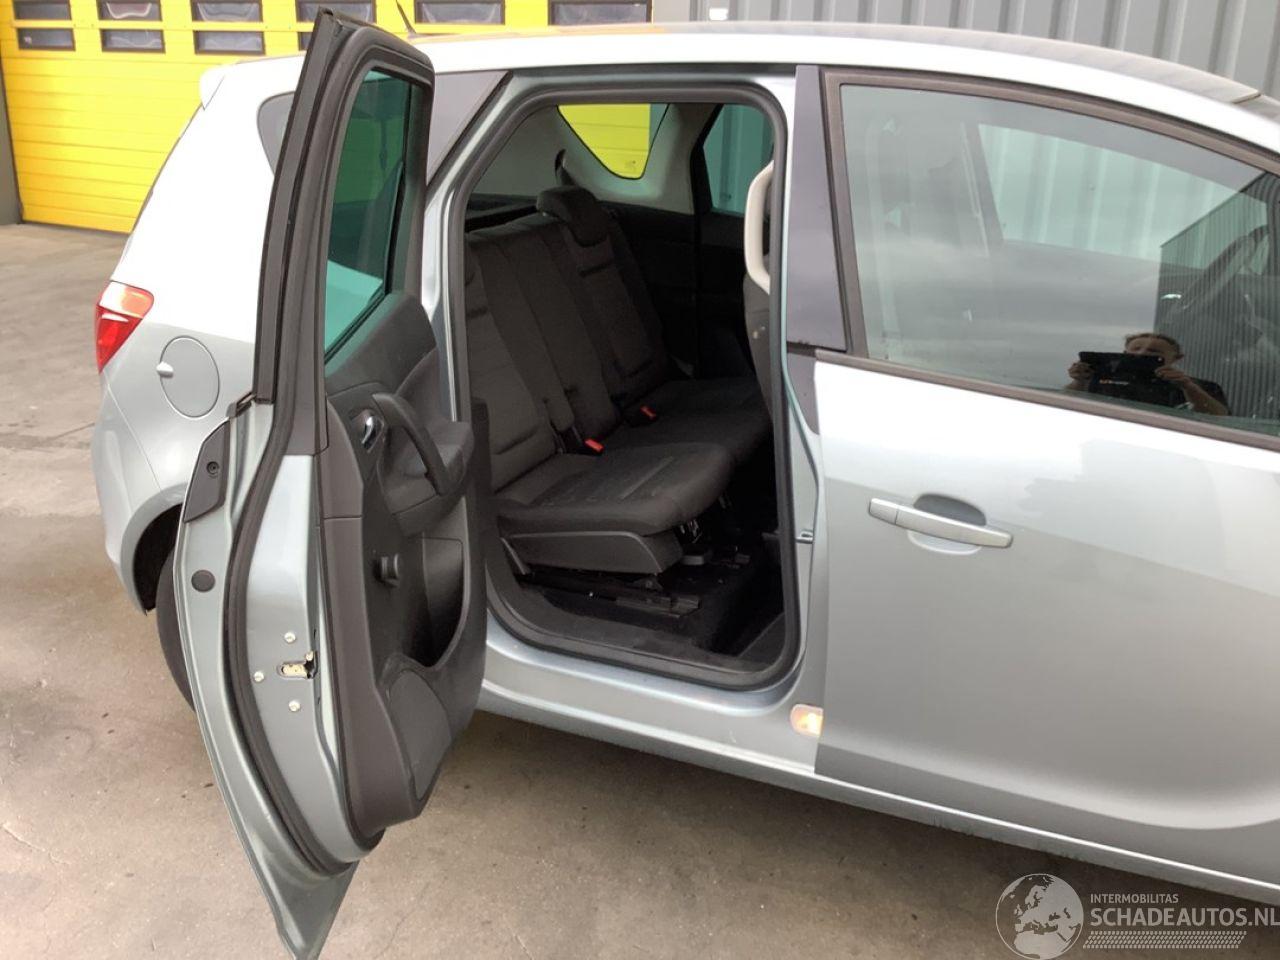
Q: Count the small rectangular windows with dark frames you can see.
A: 10